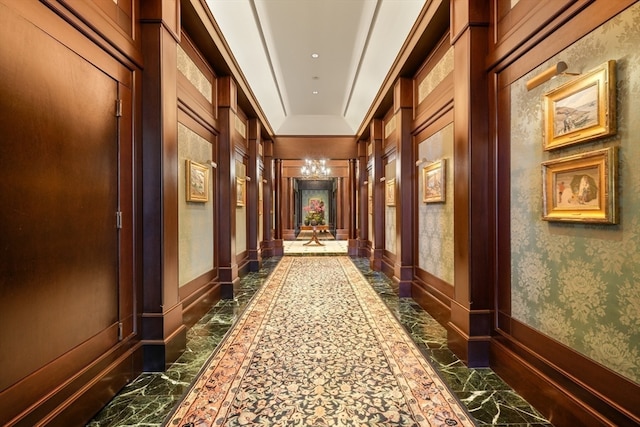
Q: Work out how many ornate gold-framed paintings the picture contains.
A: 6